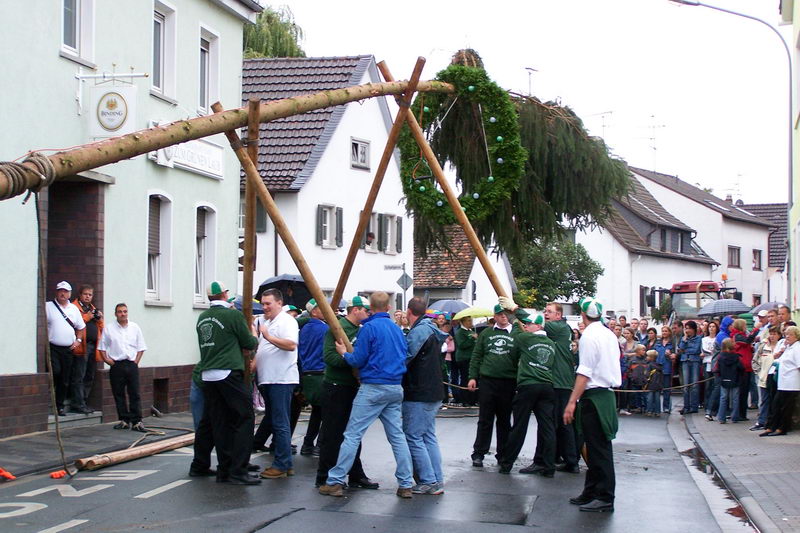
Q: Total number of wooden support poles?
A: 4